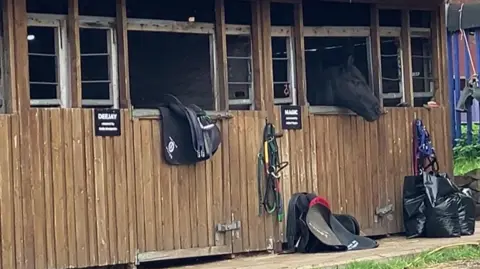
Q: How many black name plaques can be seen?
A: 2